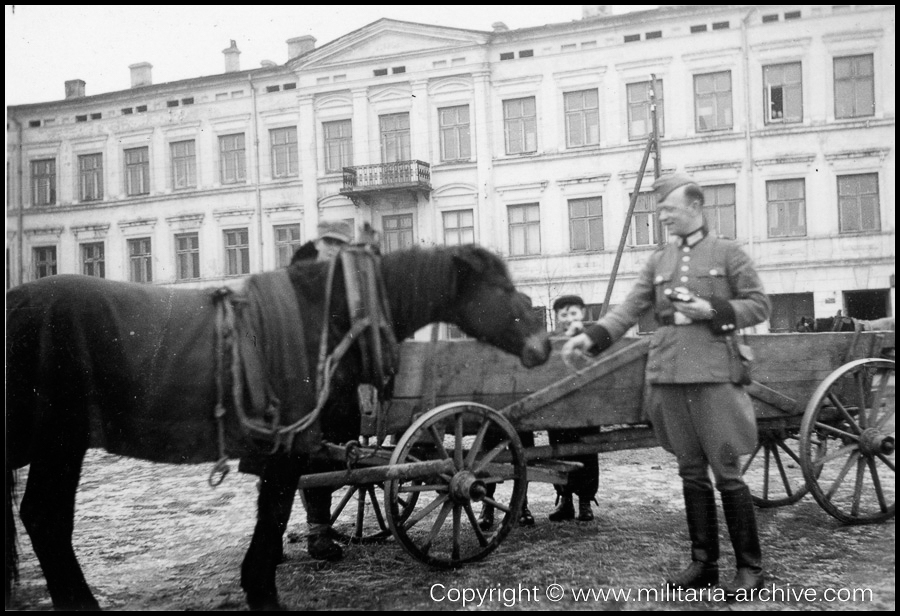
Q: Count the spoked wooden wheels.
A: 4